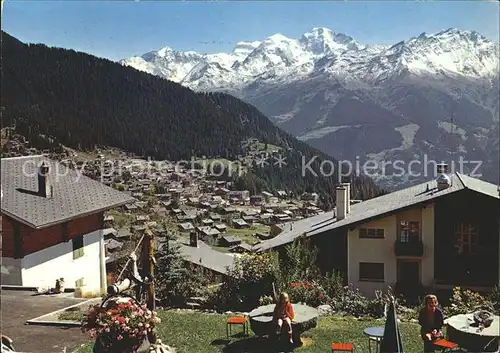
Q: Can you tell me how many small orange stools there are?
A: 3